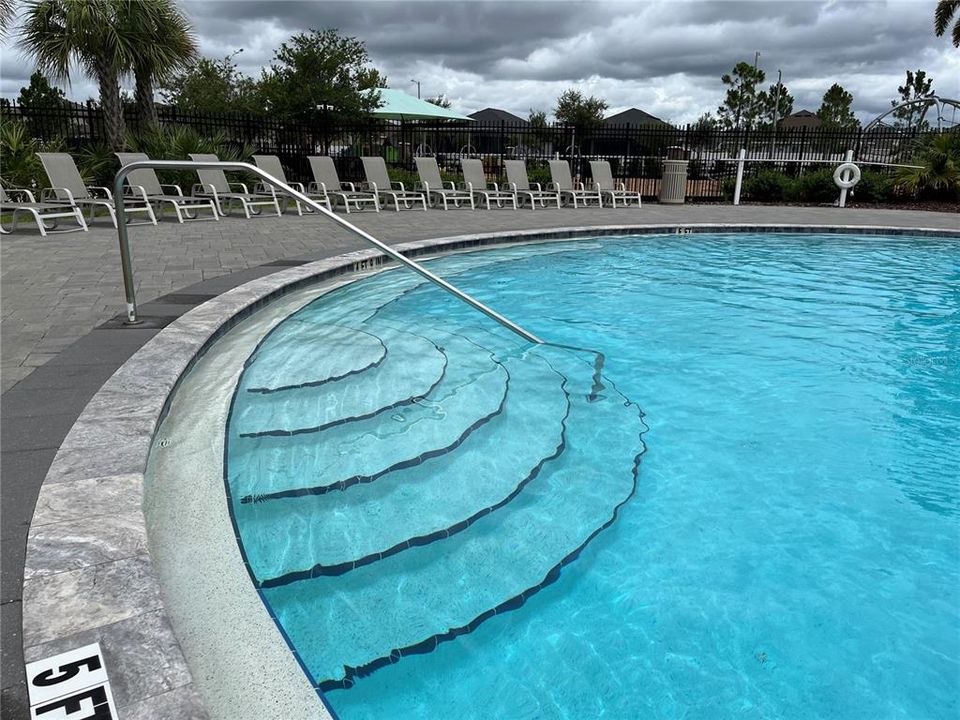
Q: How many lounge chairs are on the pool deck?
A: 12